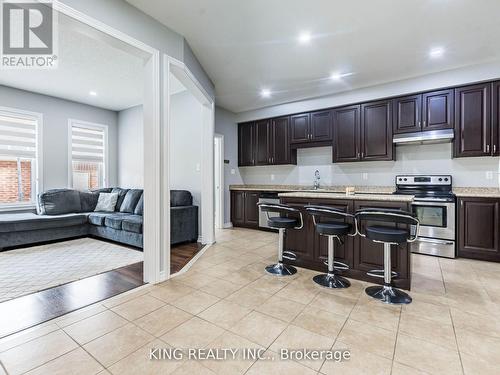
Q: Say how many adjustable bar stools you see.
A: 3